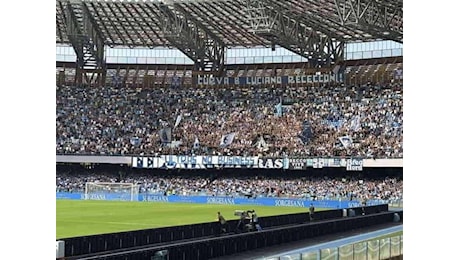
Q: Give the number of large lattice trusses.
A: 4